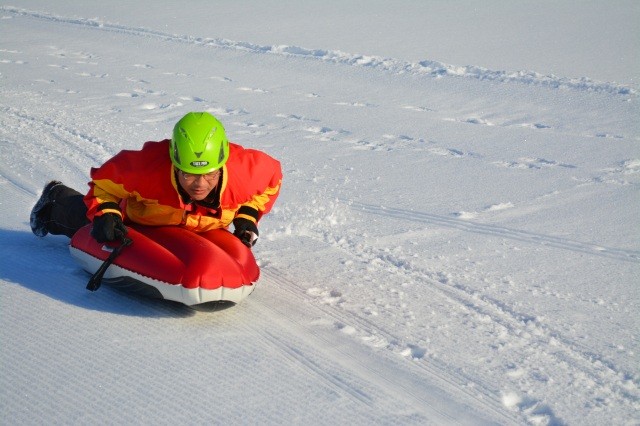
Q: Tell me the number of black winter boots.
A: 1